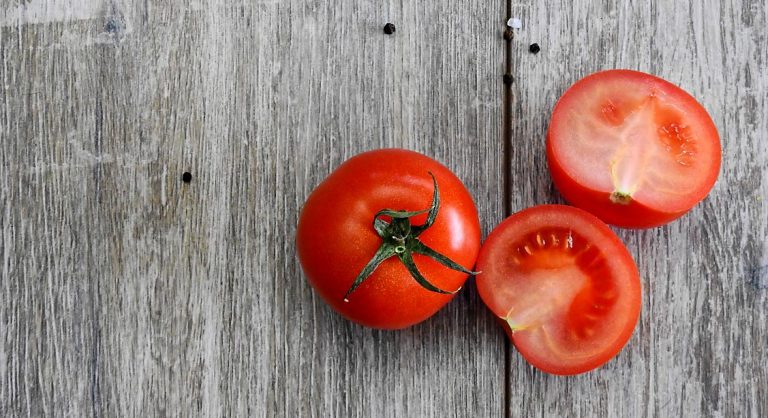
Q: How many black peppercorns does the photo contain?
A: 5